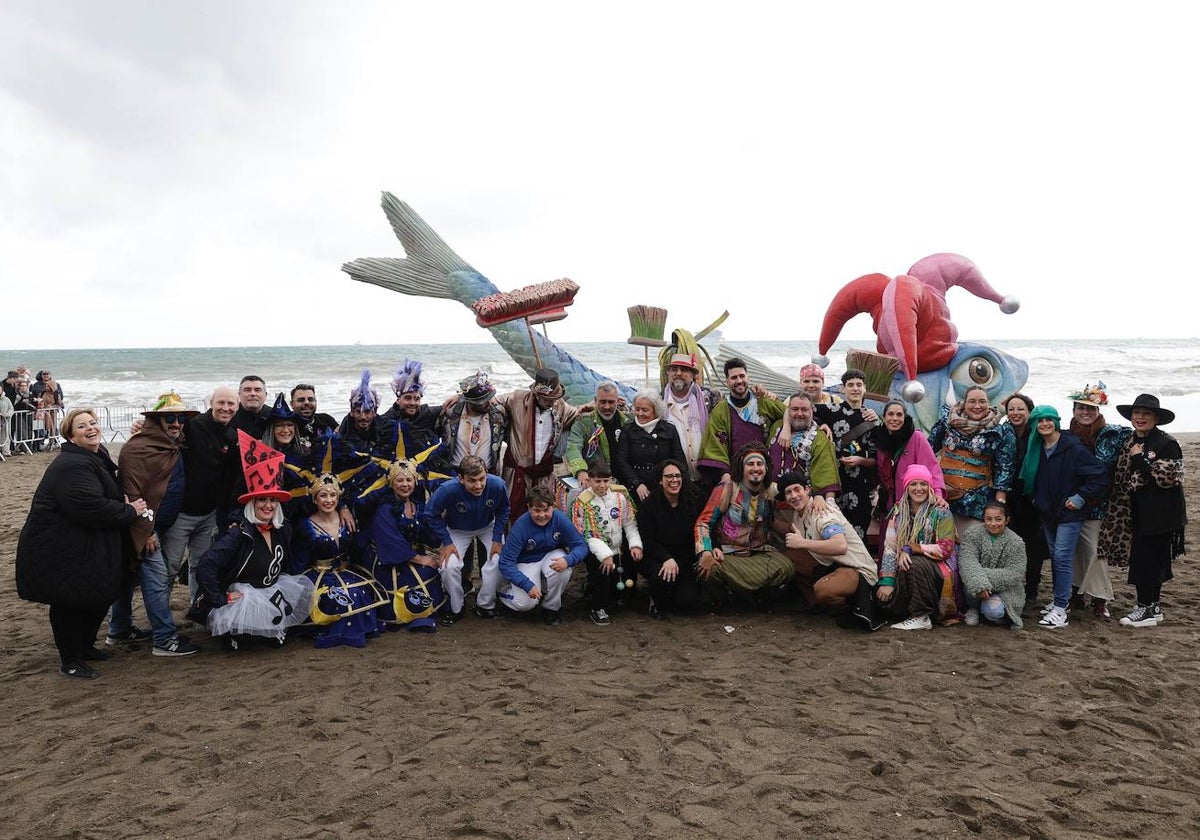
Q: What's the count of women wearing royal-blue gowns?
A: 2